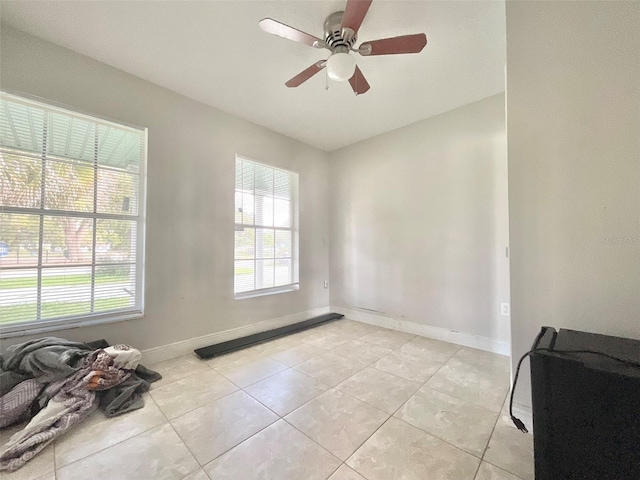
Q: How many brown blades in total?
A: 4